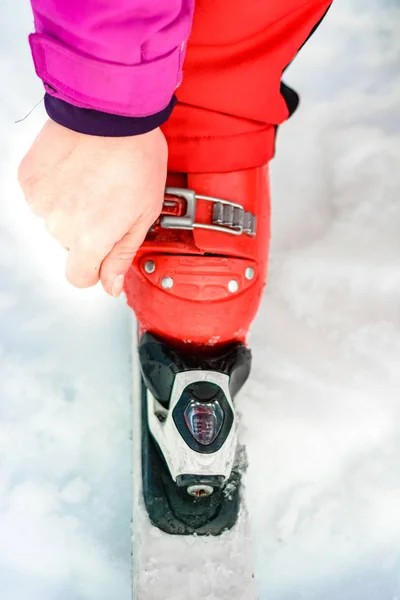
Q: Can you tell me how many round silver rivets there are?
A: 4